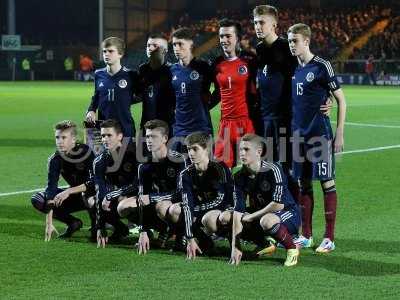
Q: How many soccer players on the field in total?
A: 11